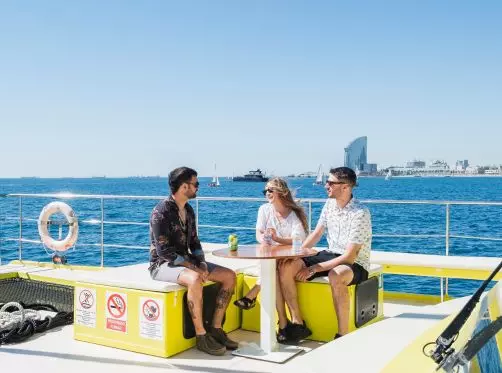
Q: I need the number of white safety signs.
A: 3